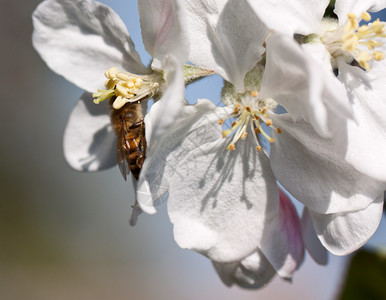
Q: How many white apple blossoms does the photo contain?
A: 3